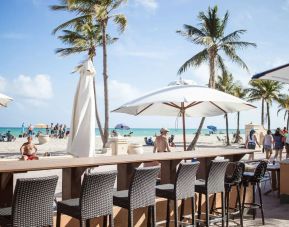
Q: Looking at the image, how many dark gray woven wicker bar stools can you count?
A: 5